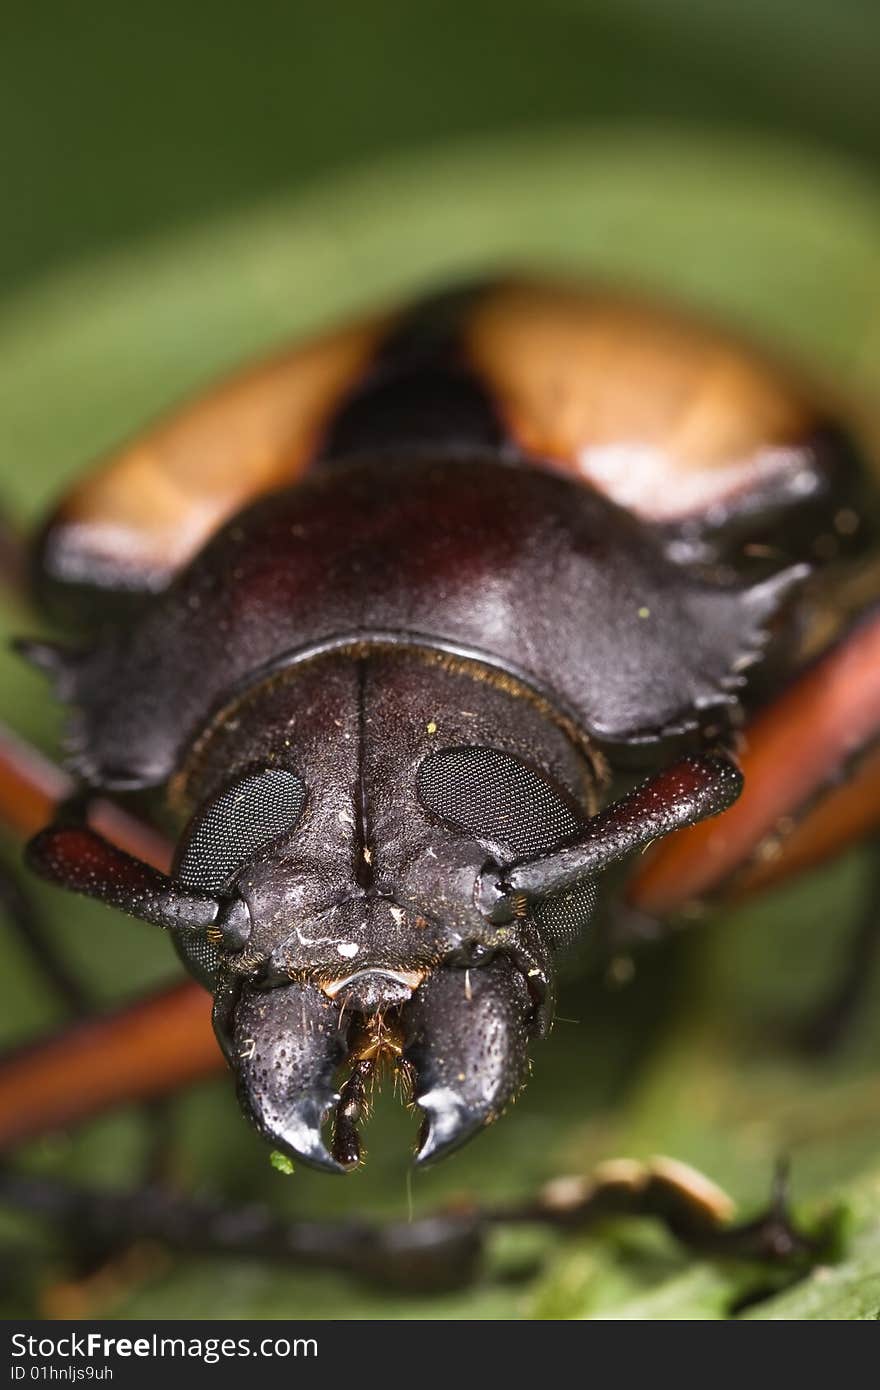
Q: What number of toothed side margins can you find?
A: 2